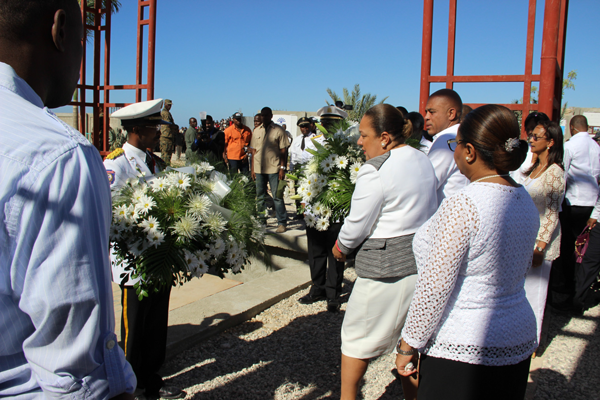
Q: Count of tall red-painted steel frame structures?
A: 2